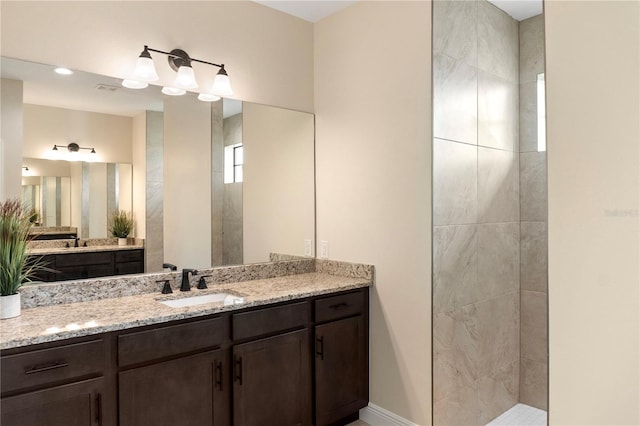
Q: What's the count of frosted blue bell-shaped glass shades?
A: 0